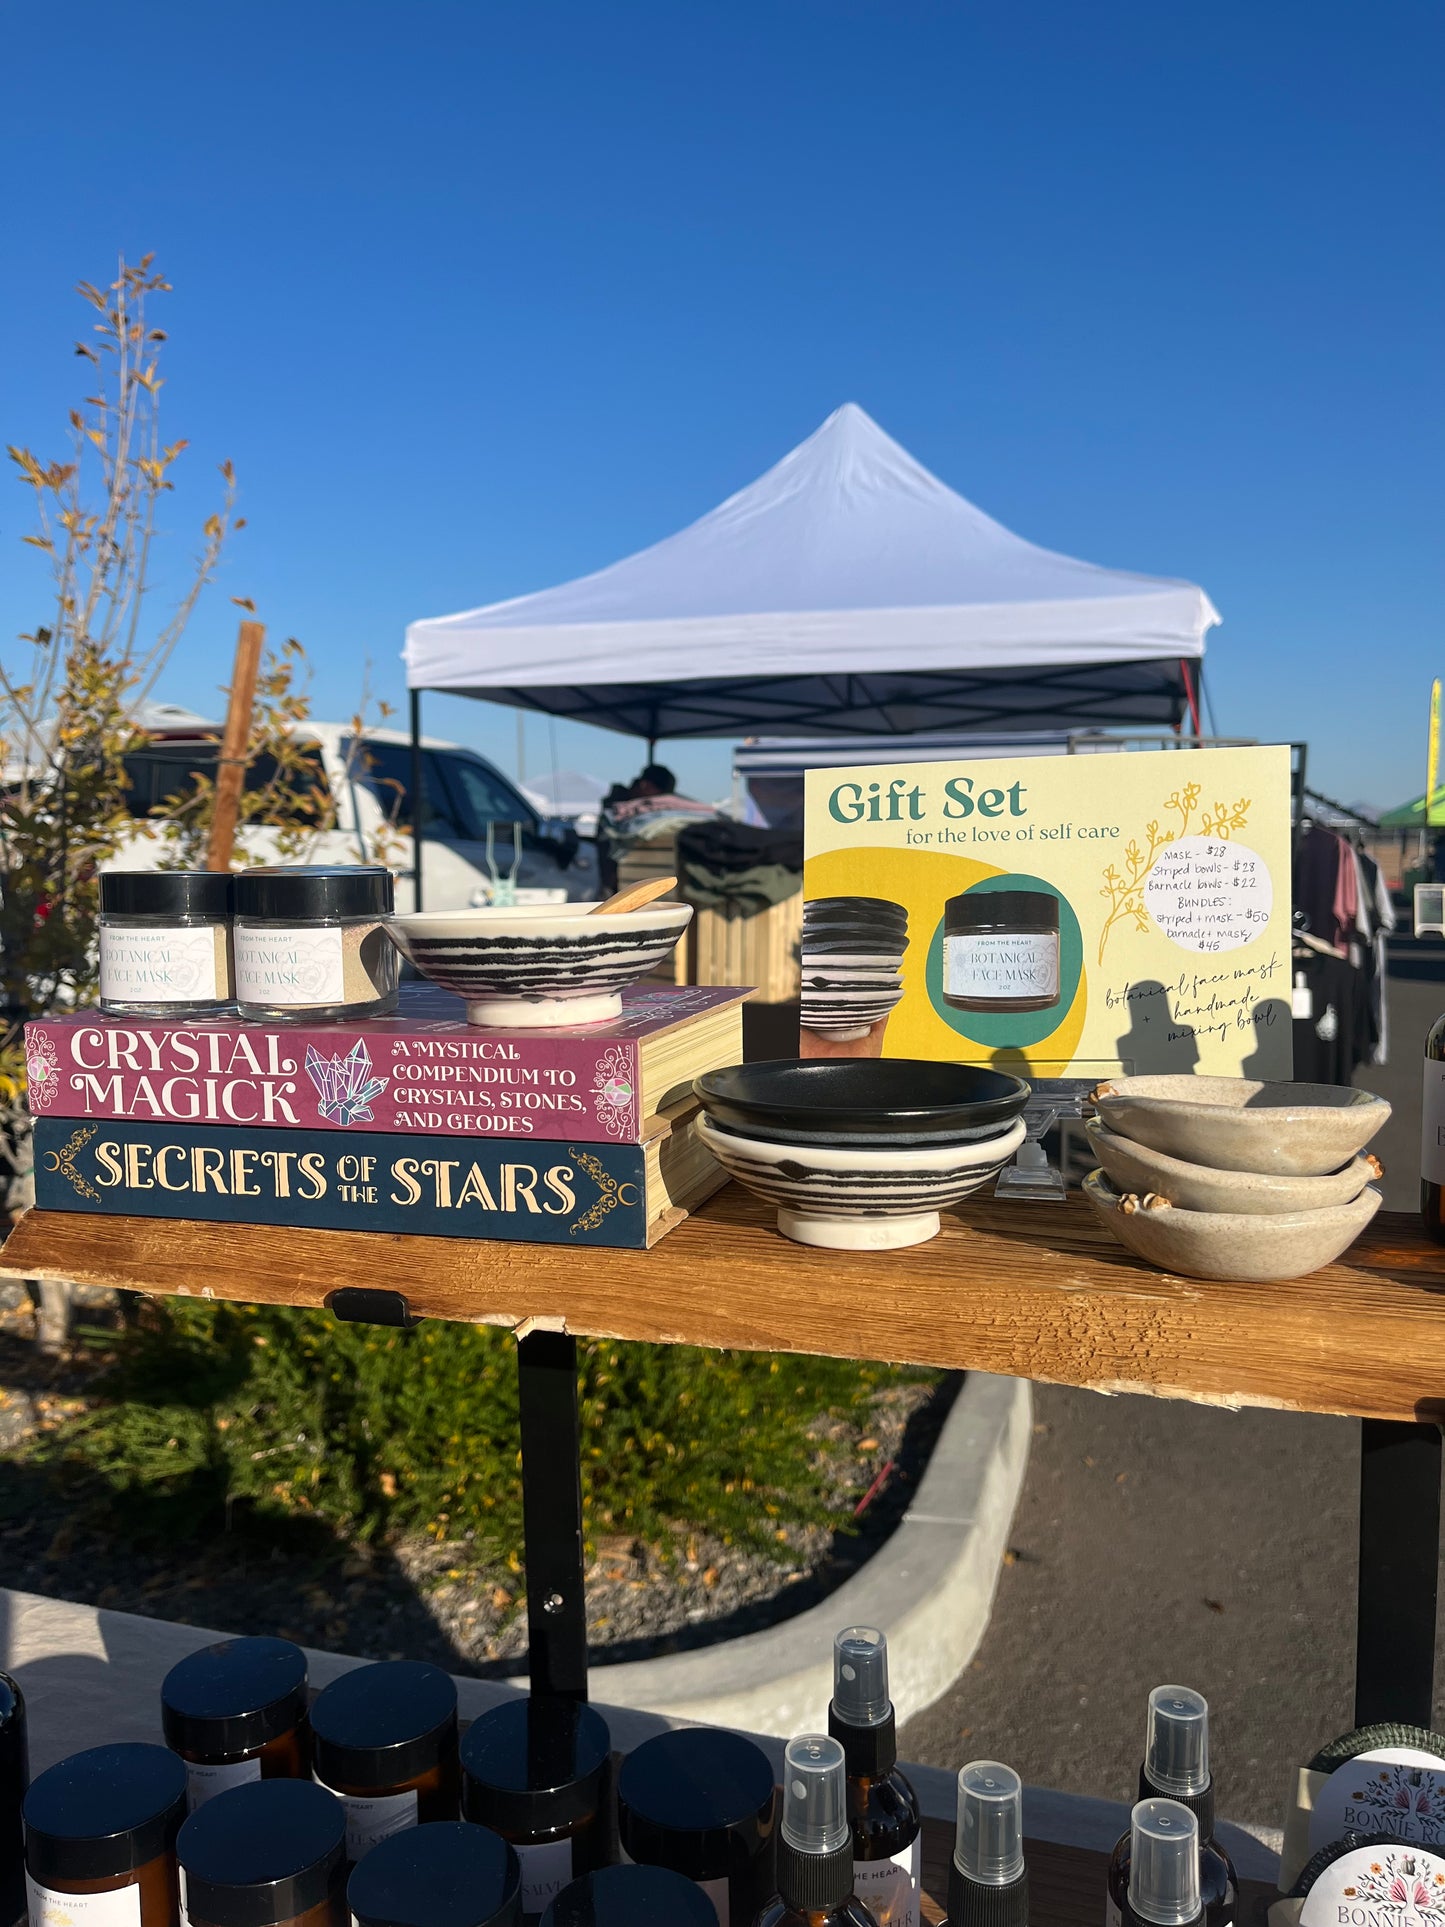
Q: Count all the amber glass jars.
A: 8